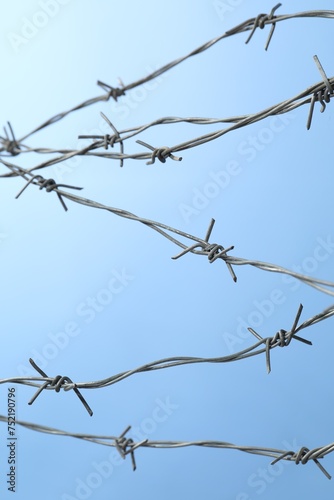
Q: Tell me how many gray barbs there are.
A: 12